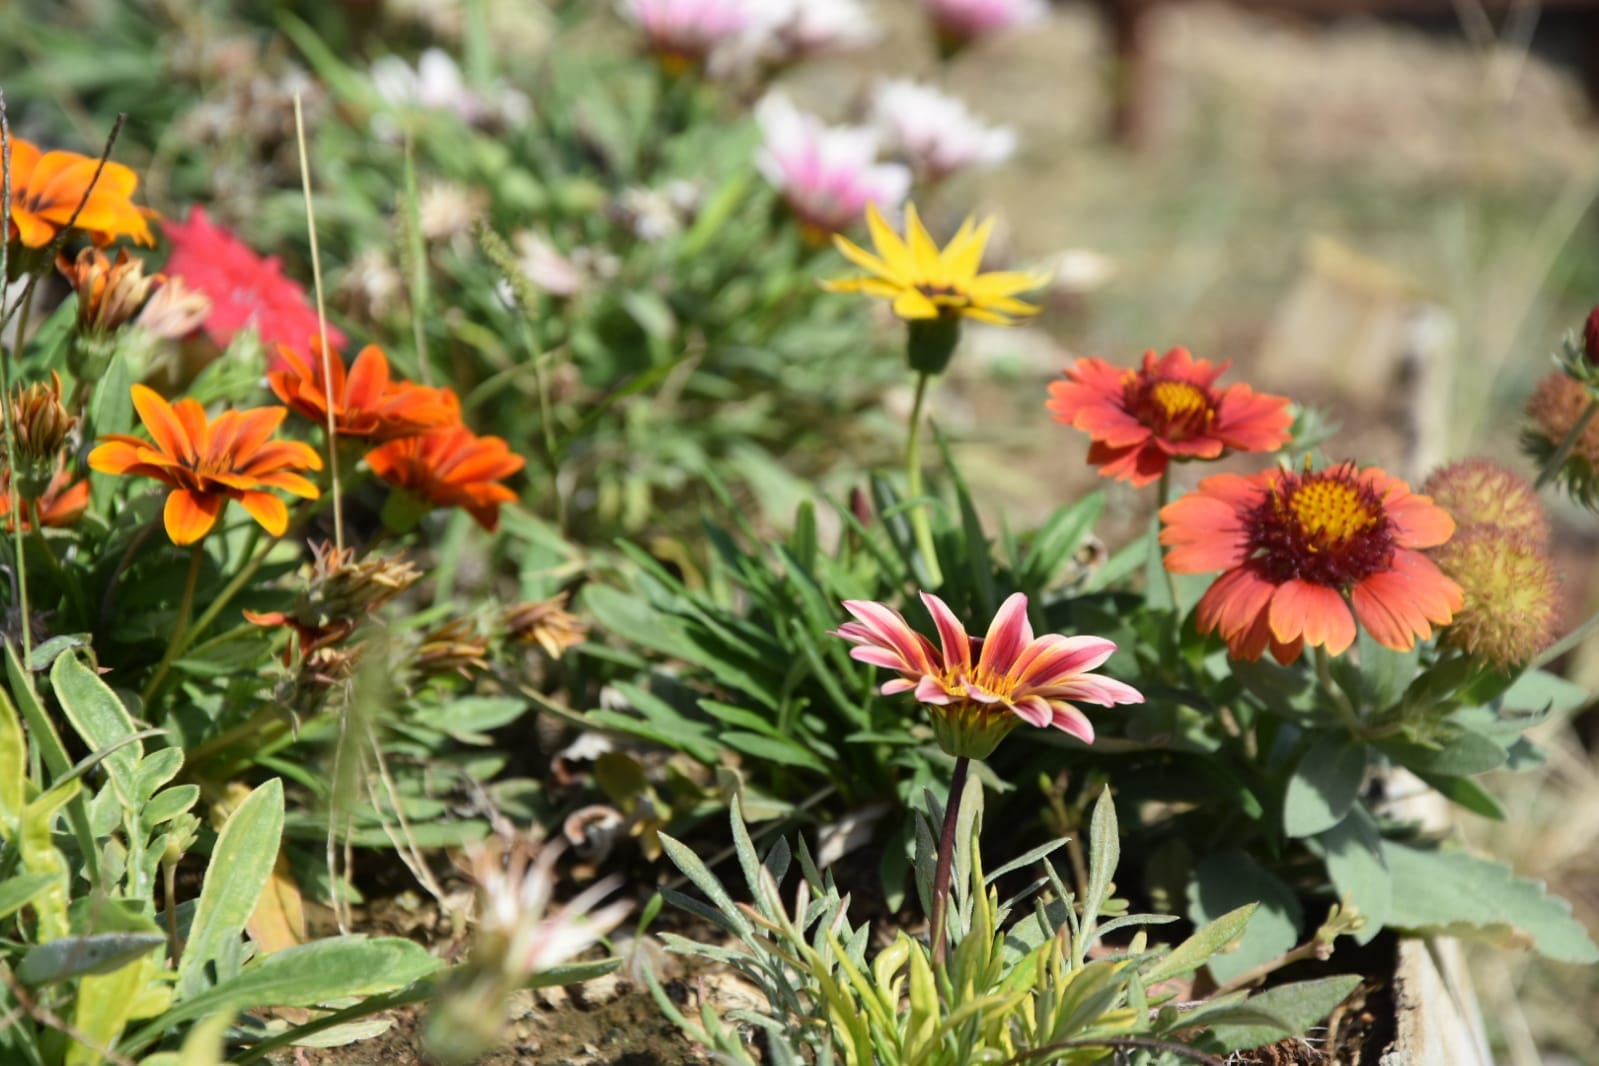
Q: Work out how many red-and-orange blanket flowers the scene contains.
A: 2